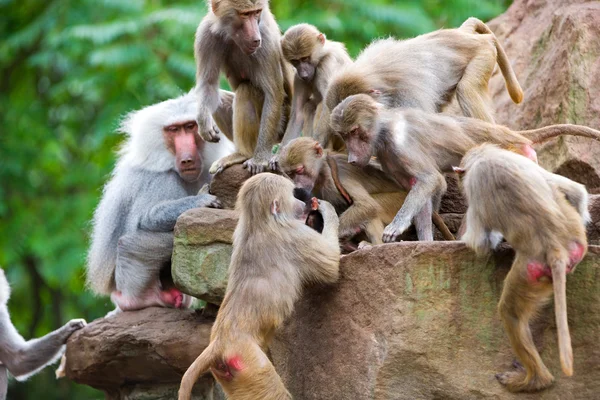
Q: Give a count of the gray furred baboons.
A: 2